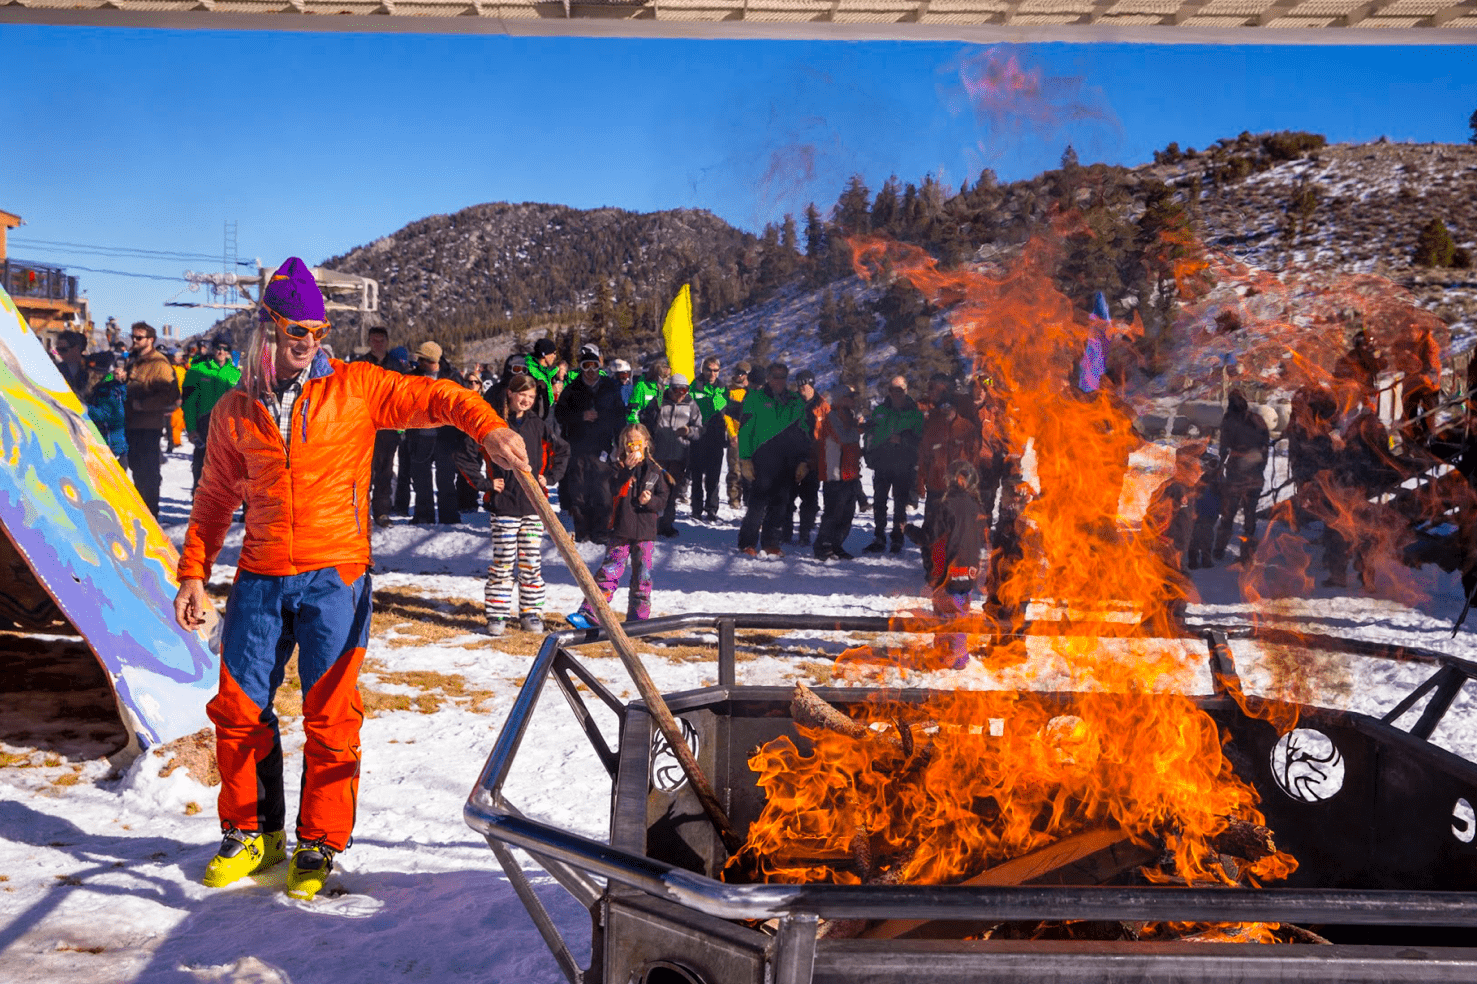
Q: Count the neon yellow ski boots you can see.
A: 2